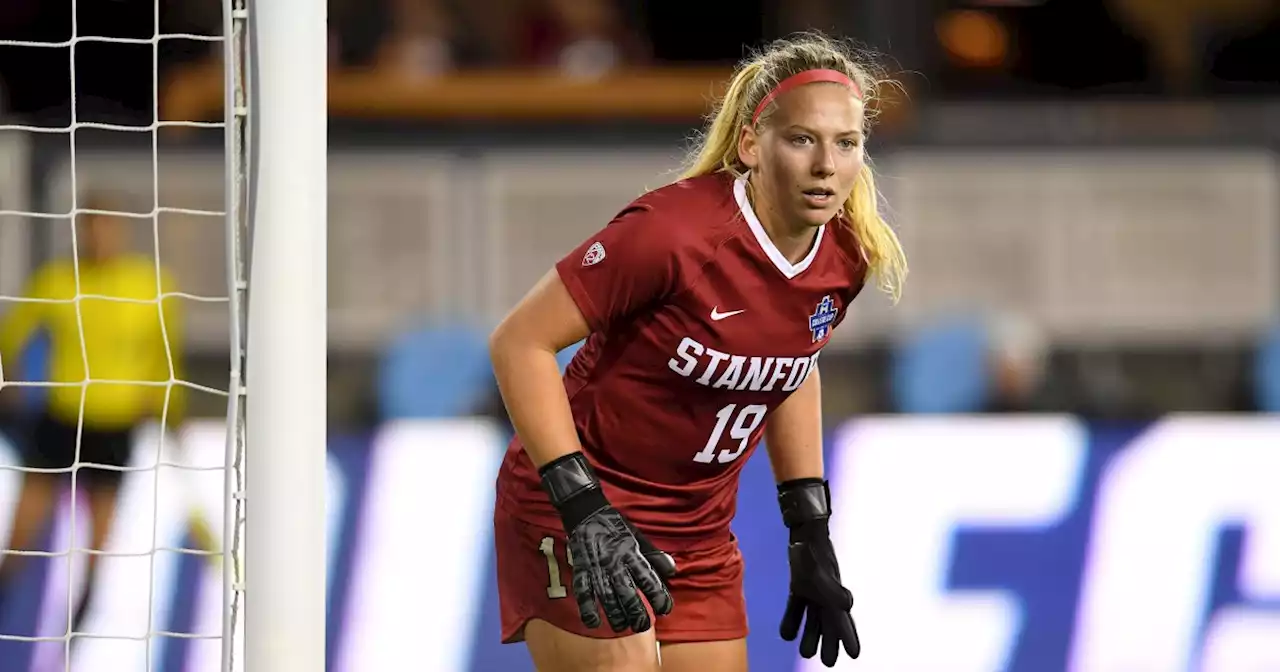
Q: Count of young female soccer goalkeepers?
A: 1